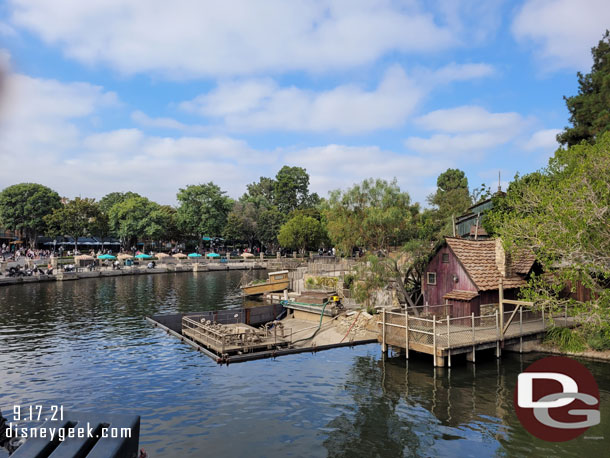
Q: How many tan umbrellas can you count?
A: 5